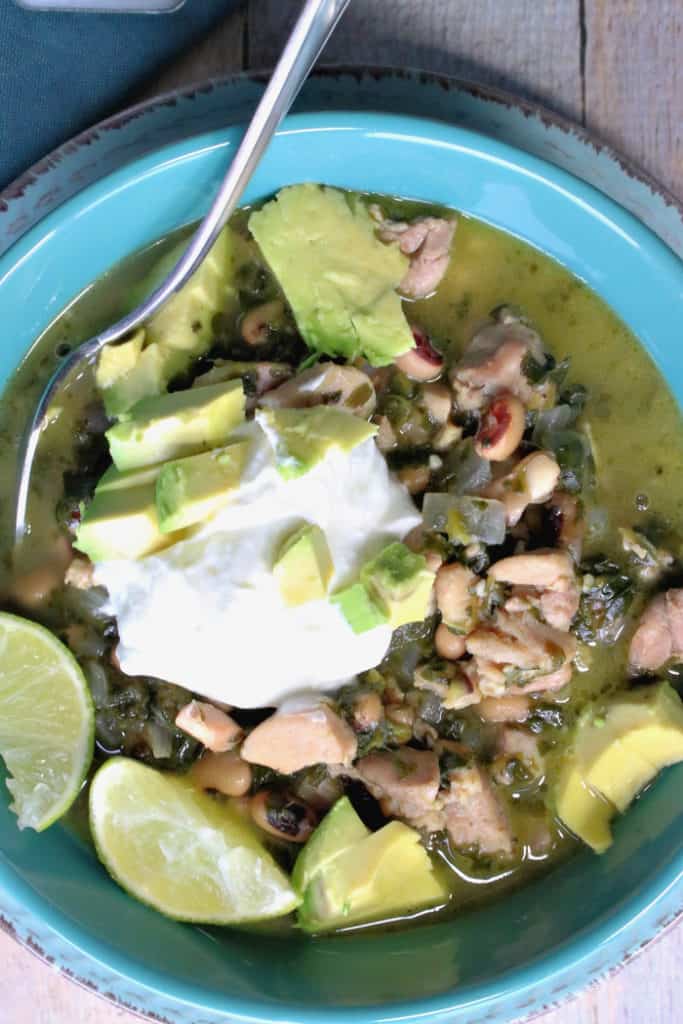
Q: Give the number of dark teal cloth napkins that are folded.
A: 1